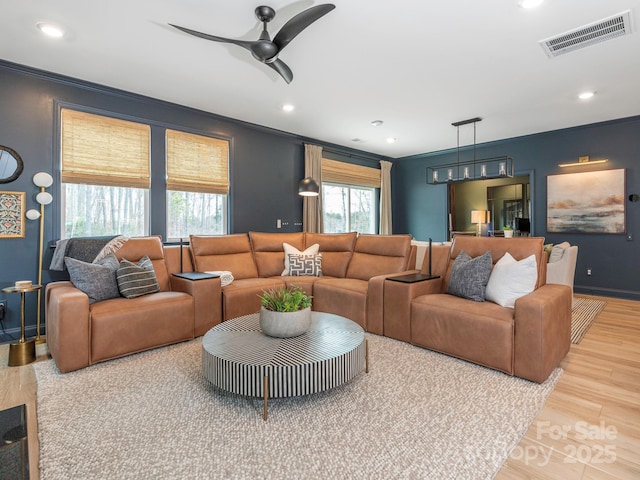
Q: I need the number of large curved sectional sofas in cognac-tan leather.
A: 1